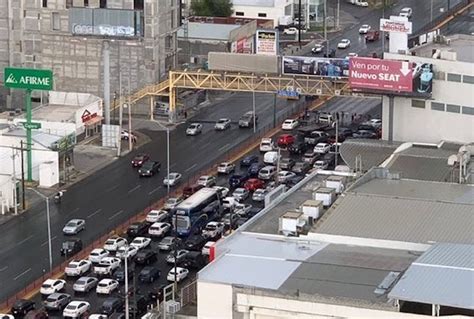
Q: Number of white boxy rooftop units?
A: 4